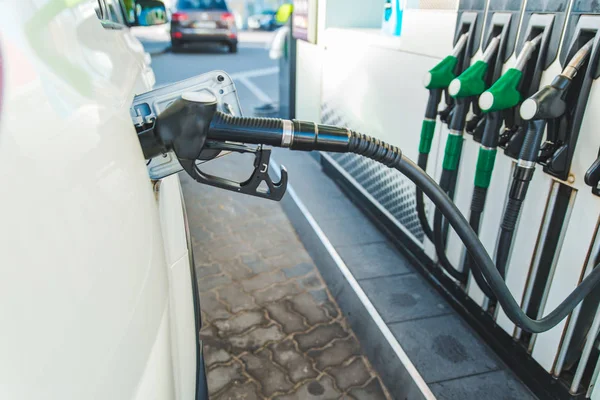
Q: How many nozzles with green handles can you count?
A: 3